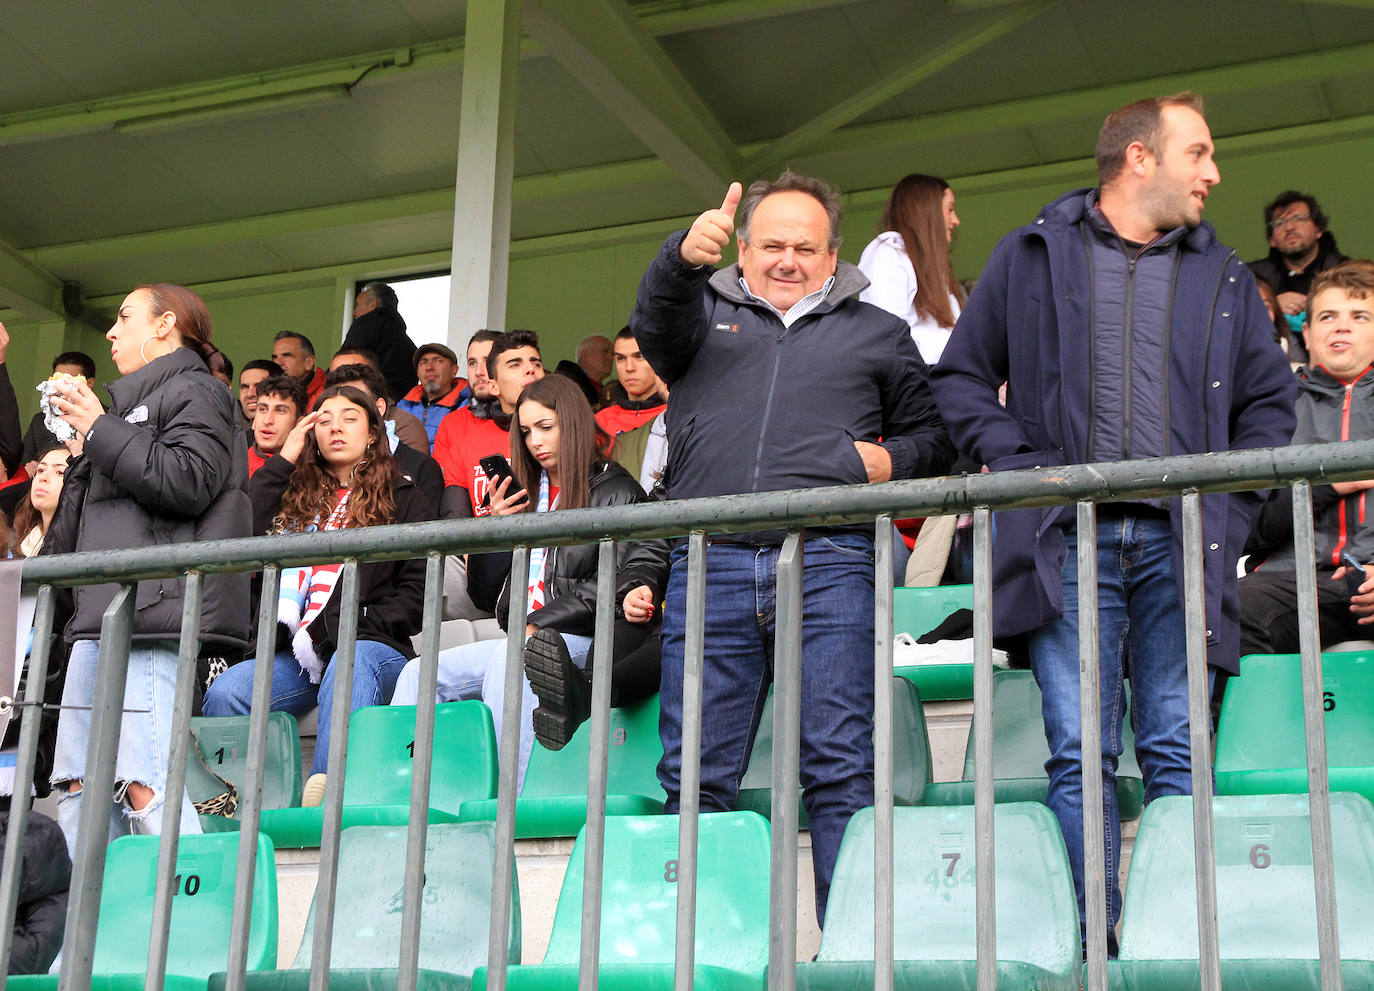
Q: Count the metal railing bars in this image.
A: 15